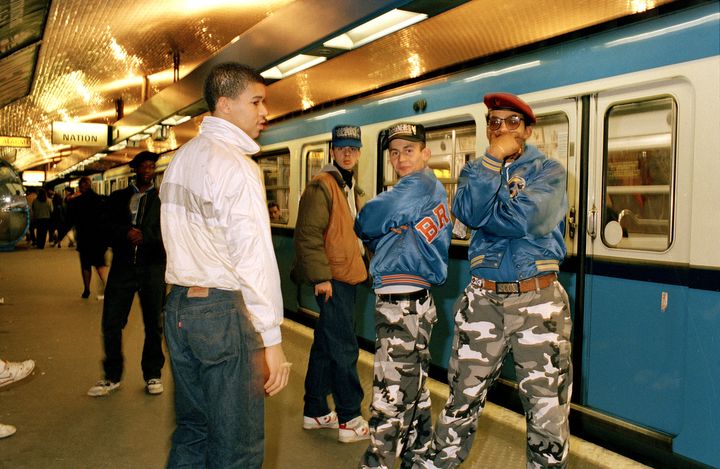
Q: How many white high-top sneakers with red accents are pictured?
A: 2